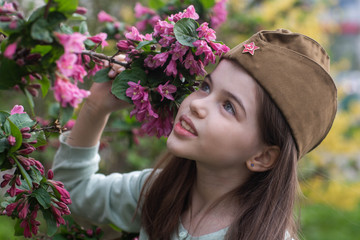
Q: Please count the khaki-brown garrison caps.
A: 1